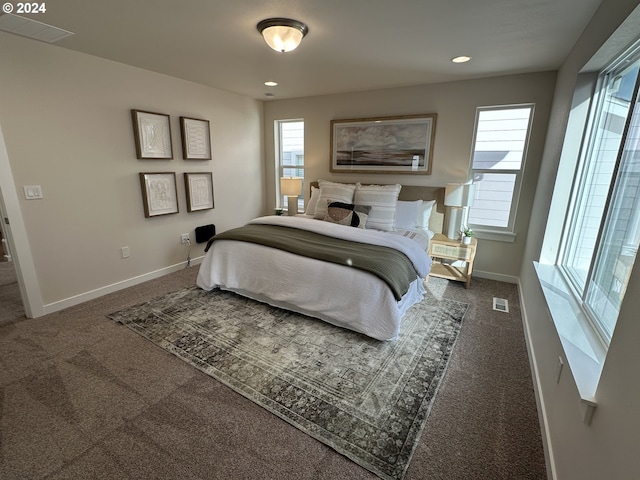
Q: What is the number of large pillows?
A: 2